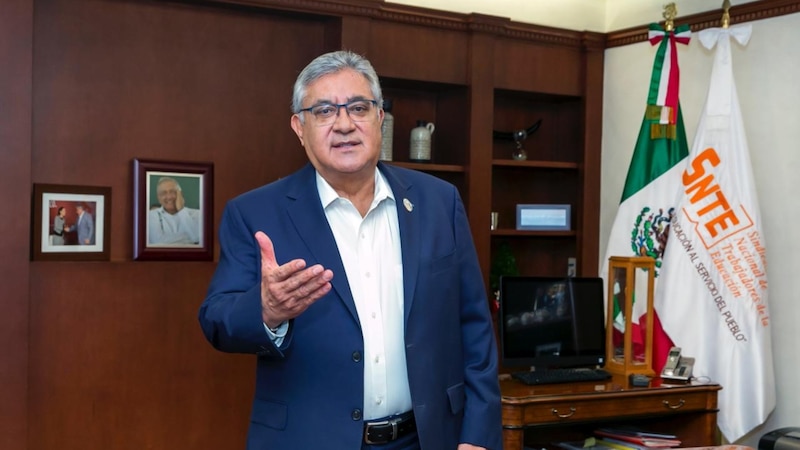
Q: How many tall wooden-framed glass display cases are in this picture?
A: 1